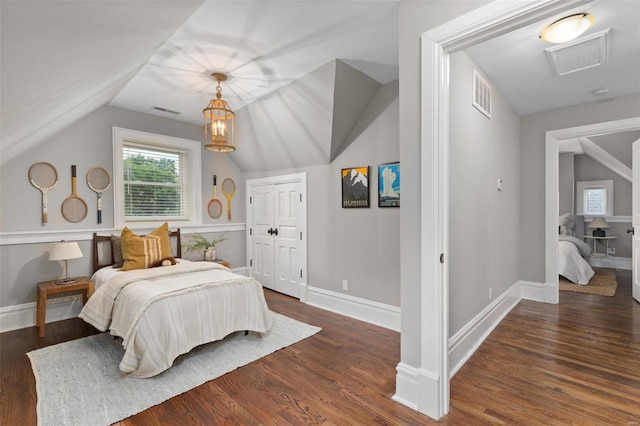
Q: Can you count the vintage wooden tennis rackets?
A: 5